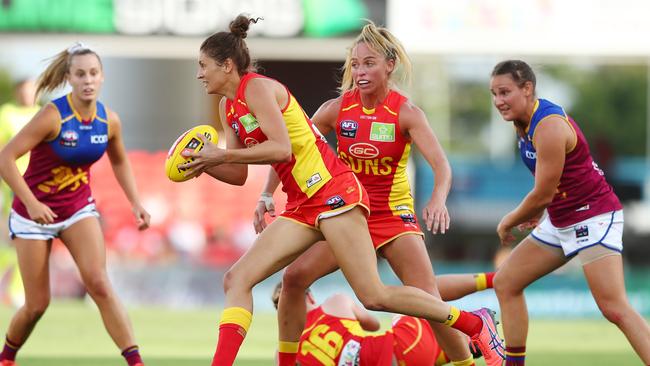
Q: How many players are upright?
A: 4